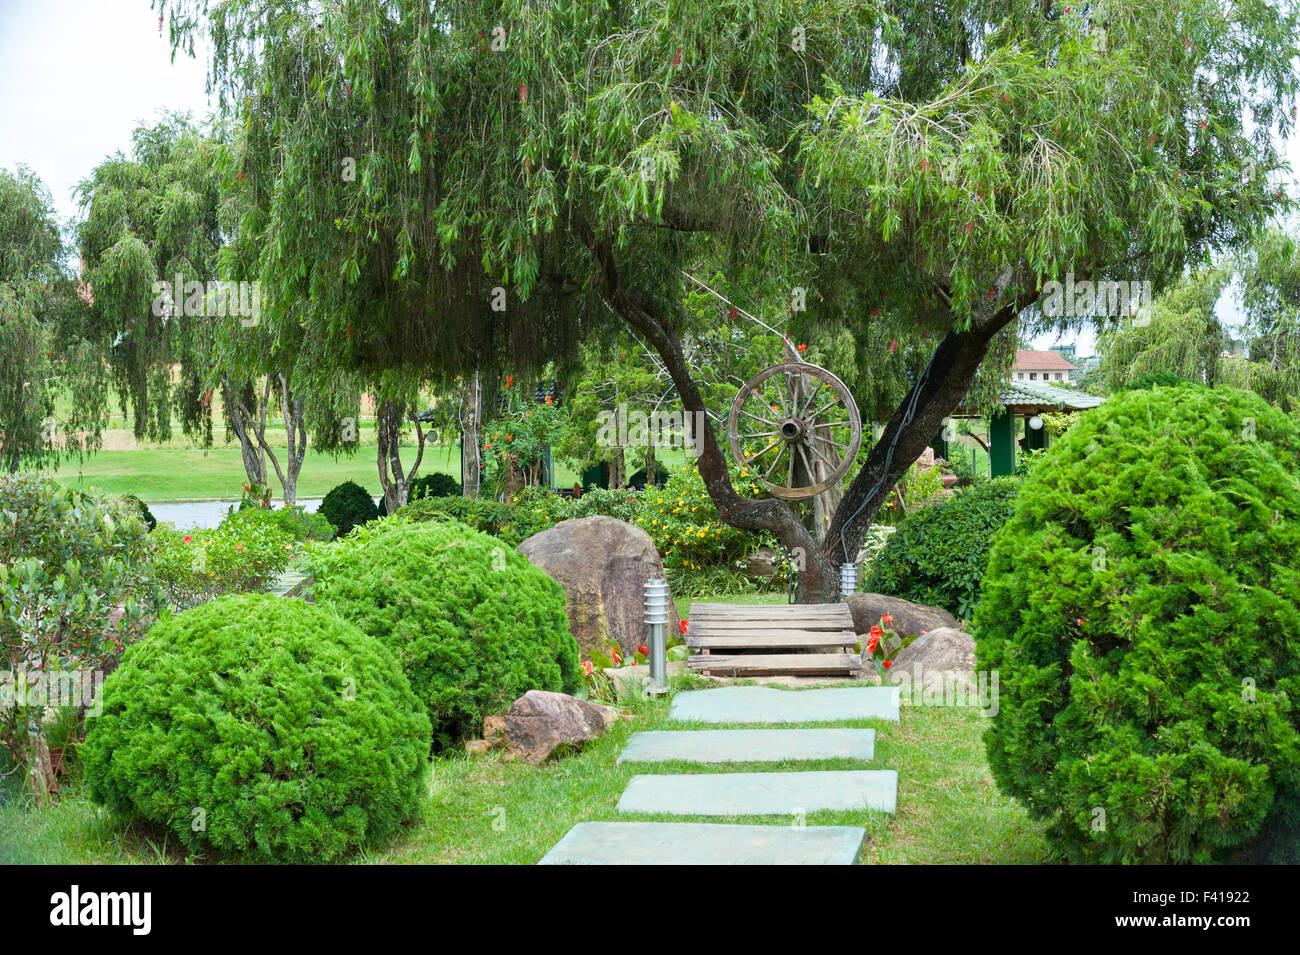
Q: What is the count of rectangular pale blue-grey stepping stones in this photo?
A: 4